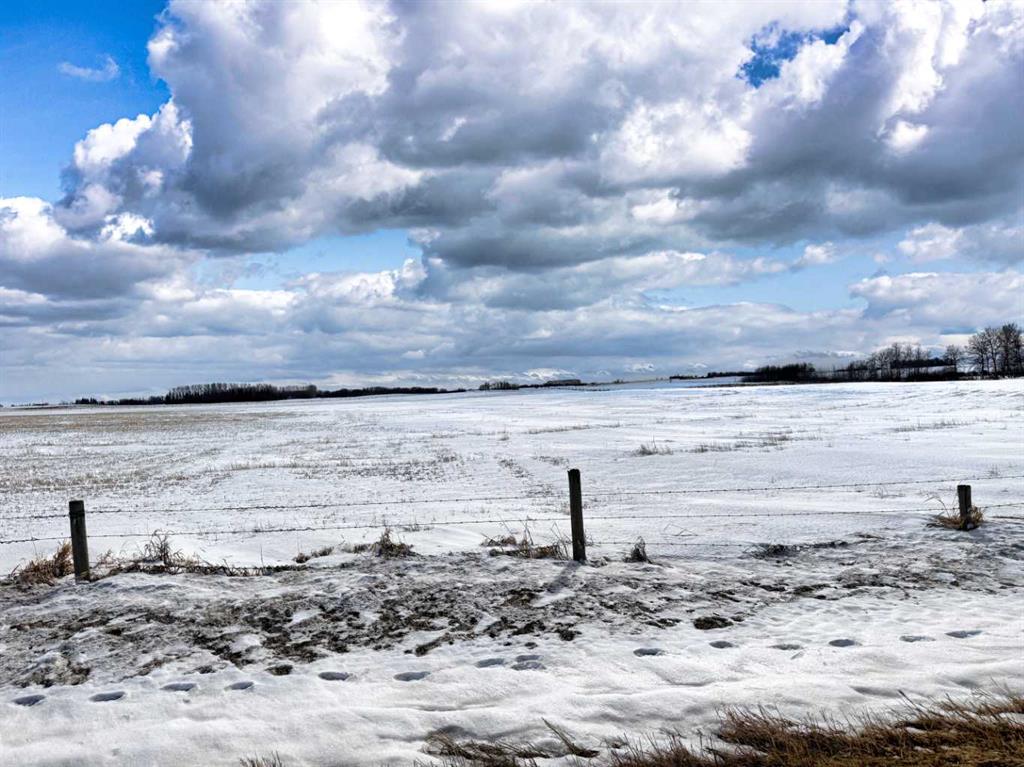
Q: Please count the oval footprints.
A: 15